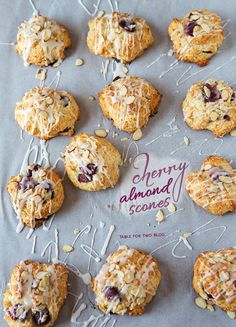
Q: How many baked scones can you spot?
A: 12